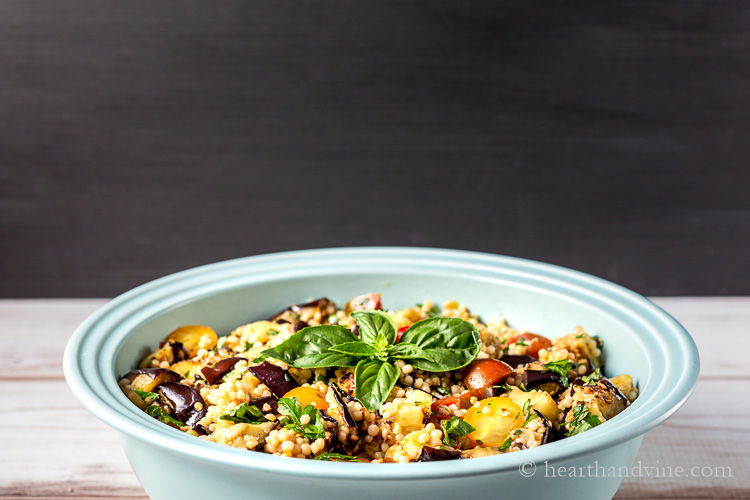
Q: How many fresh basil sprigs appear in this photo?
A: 1